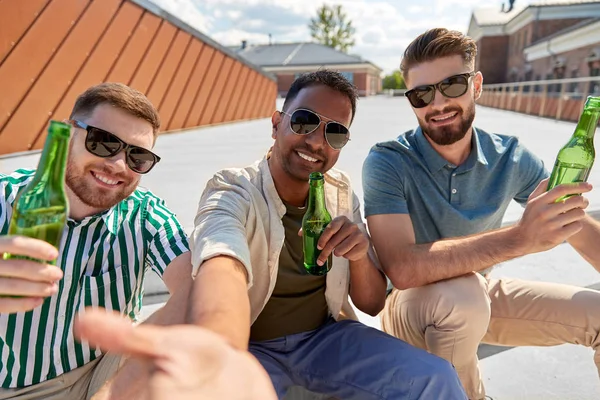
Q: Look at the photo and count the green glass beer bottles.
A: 3